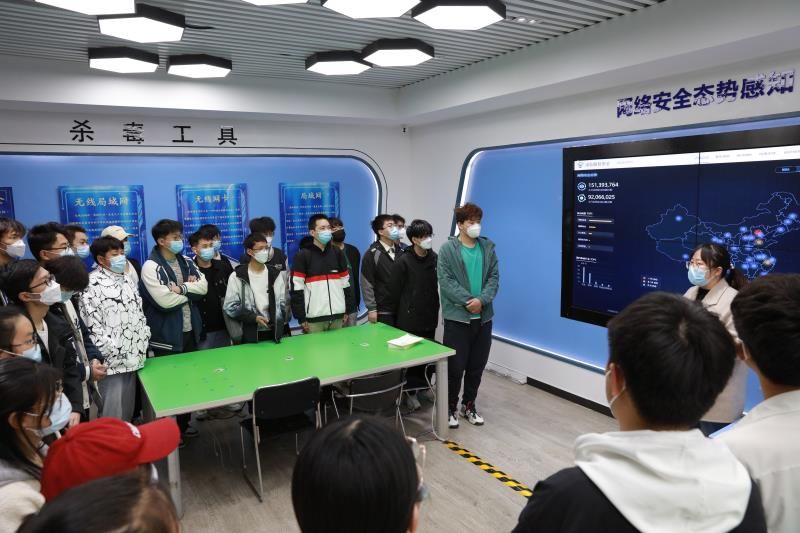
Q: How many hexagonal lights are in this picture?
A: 9